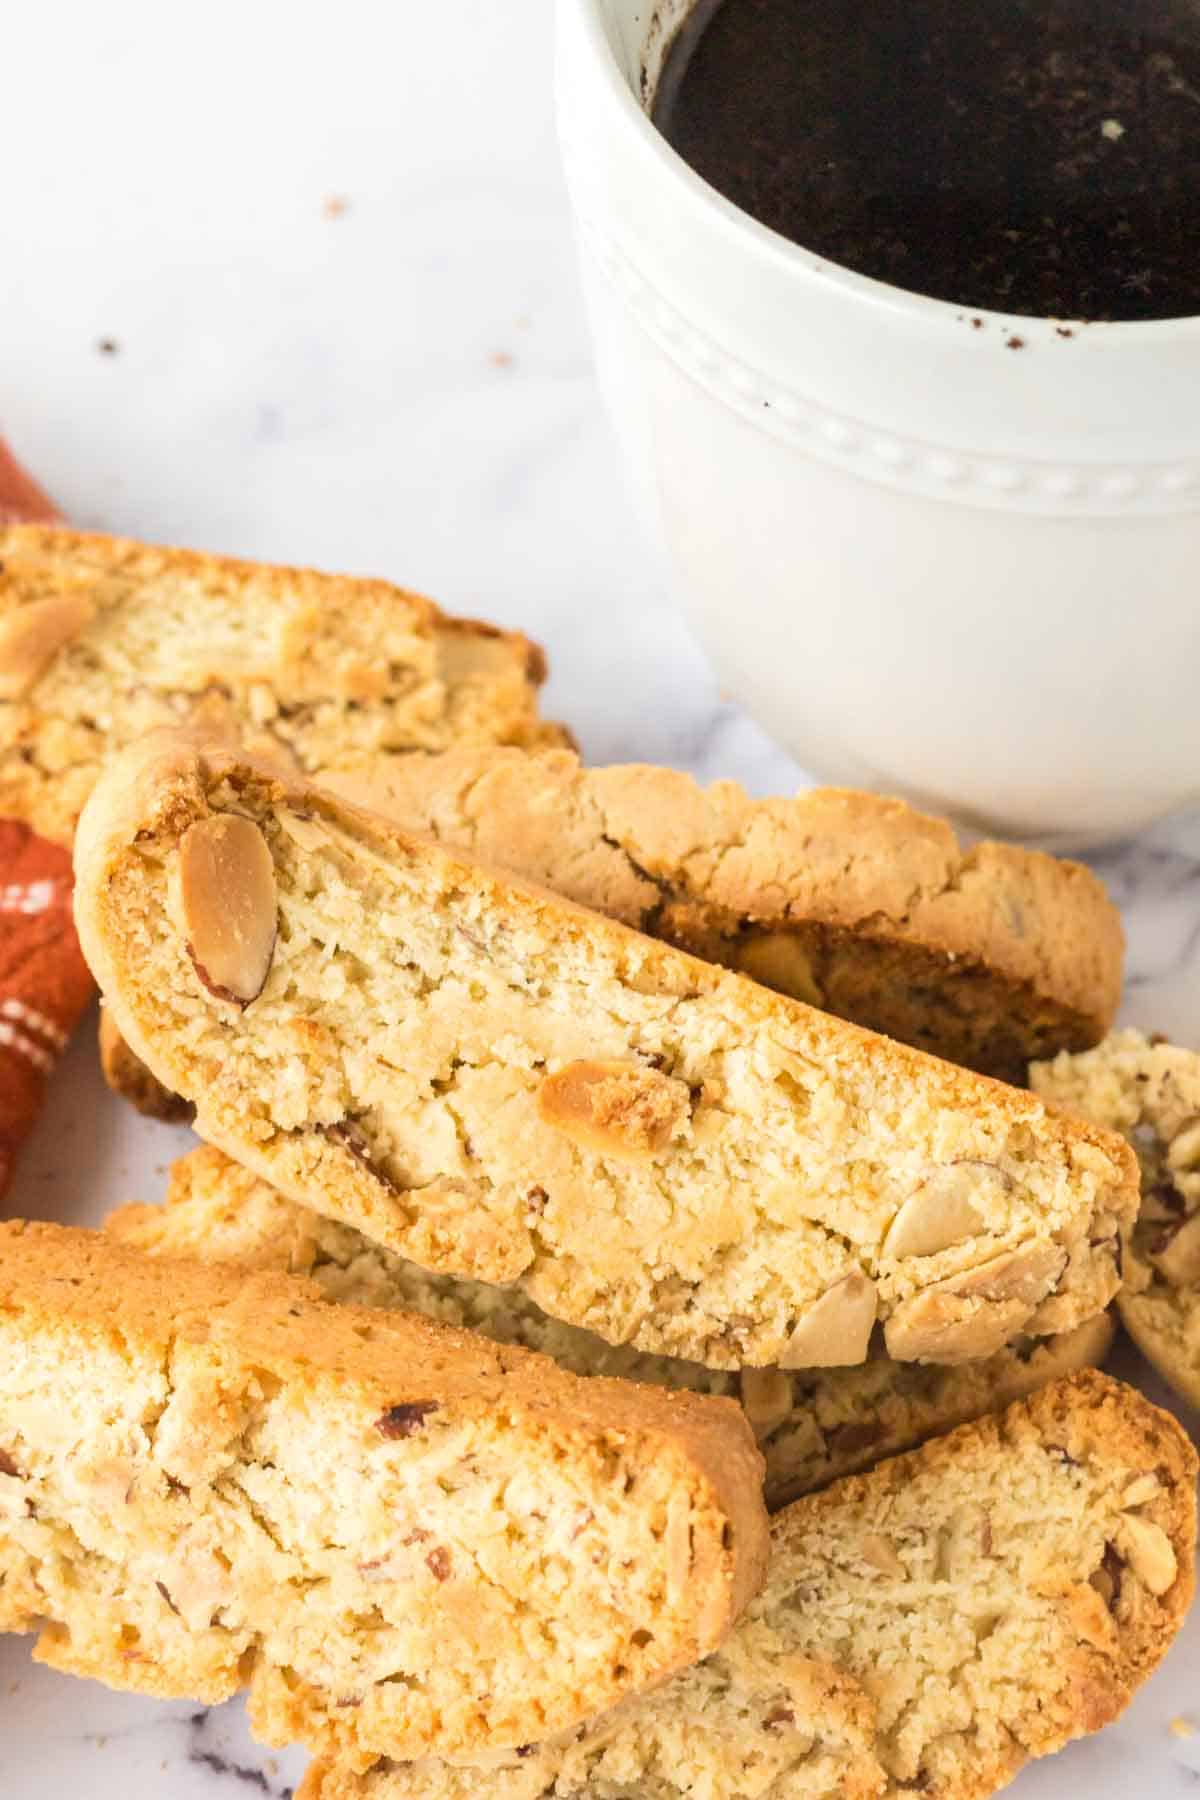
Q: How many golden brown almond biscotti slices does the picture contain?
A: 7